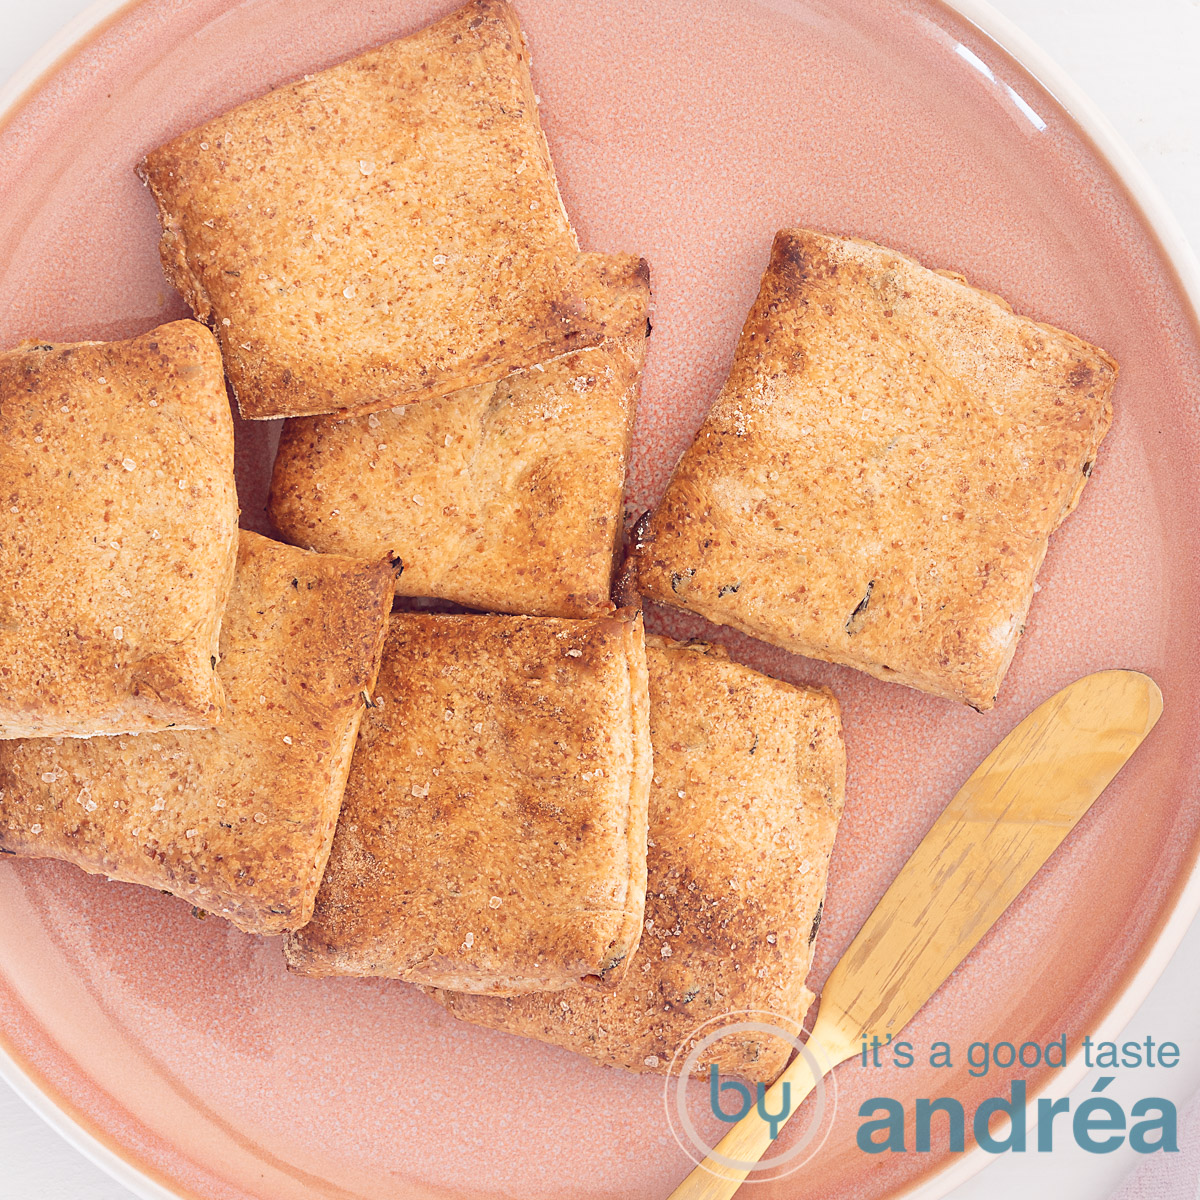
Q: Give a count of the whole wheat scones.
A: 7